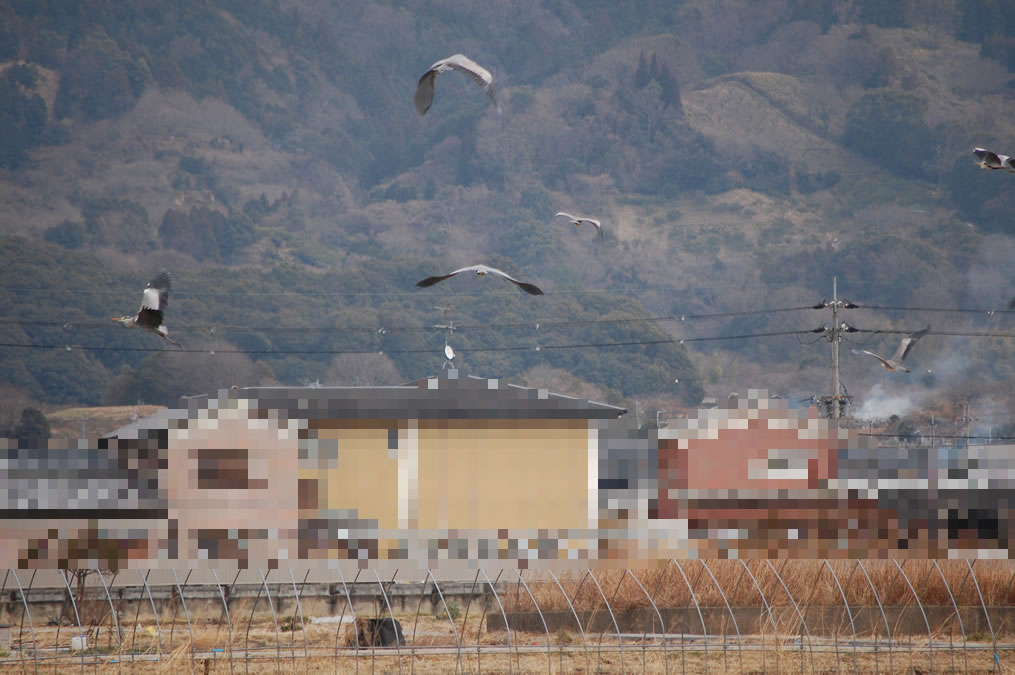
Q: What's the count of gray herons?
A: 6